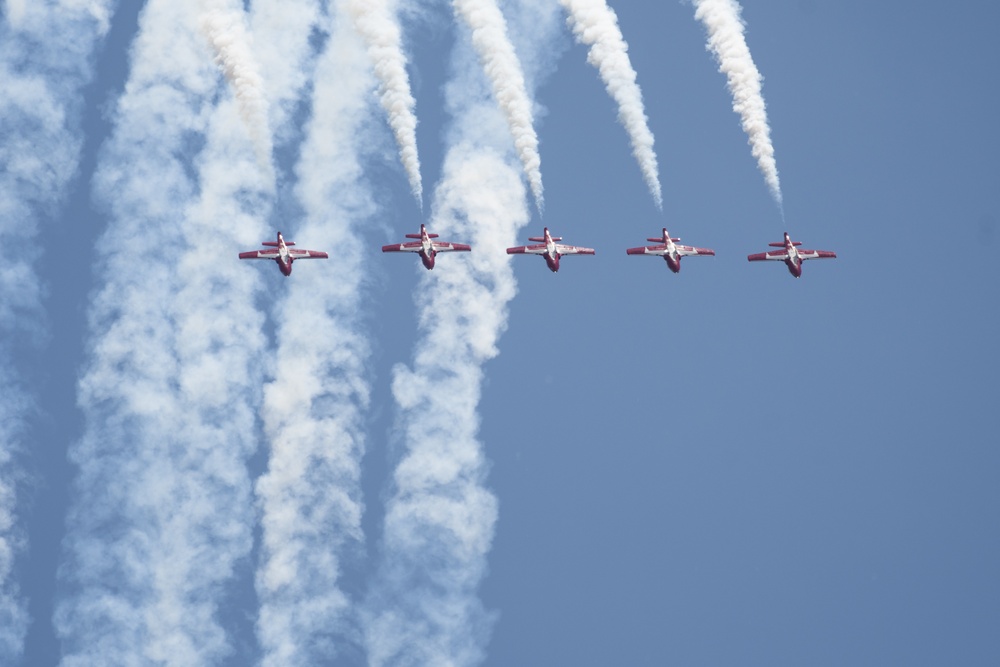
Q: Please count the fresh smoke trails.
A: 5